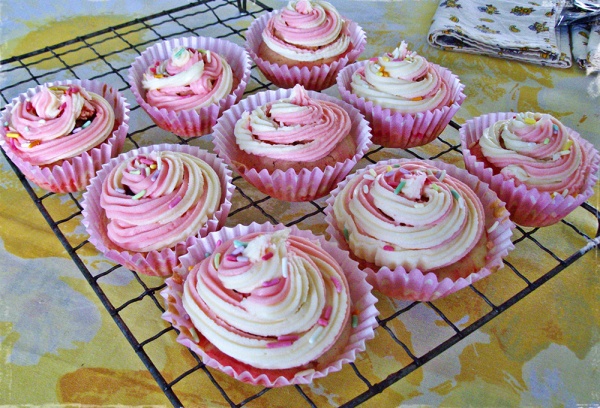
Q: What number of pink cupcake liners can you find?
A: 9